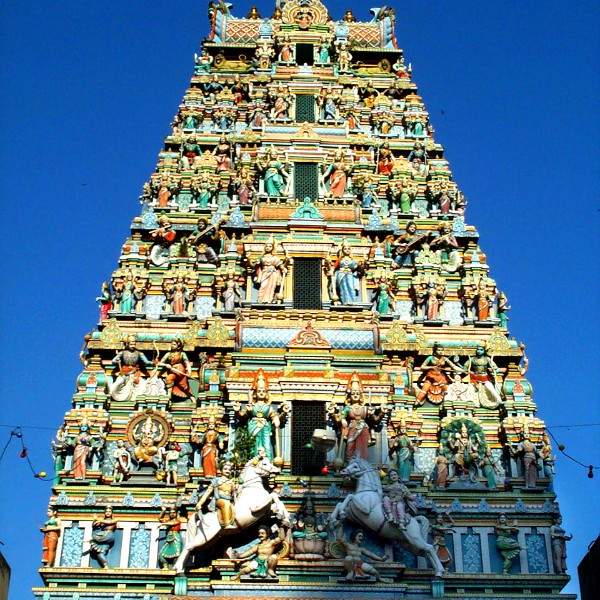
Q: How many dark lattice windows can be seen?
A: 5